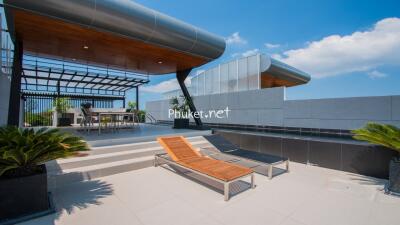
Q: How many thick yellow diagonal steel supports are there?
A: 0